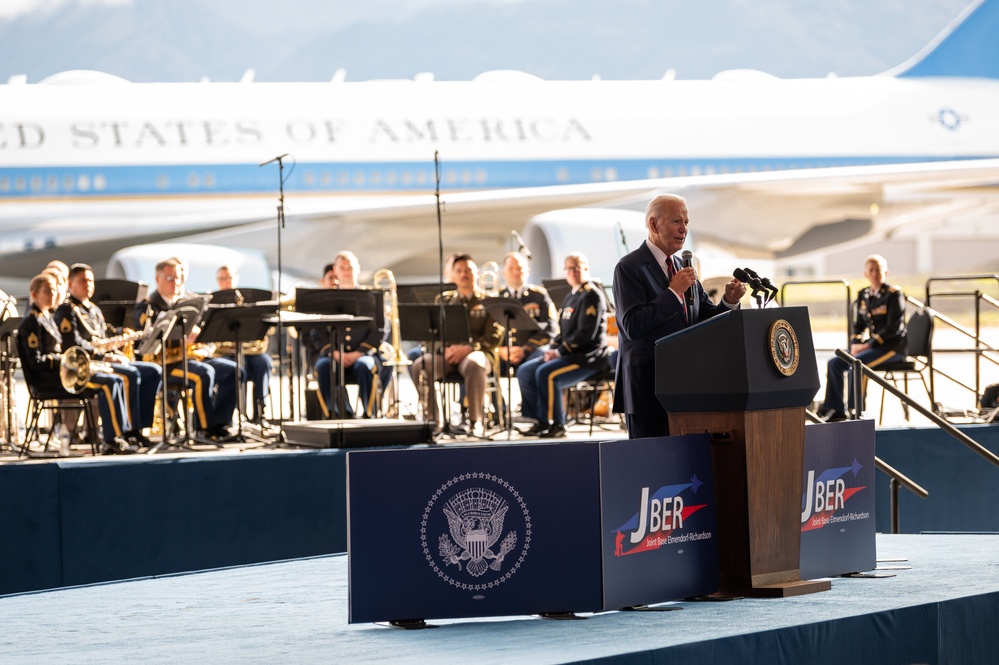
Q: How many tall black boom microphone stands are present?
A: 2